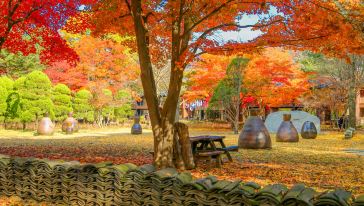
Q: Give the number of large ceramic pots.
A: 6